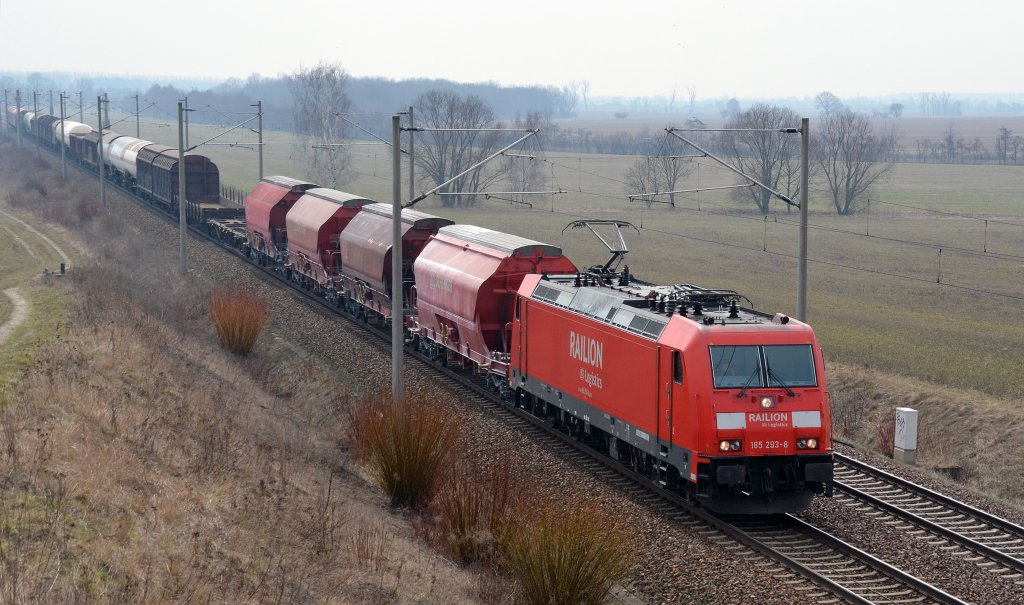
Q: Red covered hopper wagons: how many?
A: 4